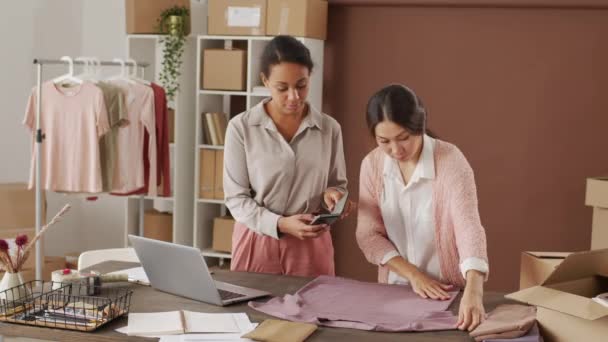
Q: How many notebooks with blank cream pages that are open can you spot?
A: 1